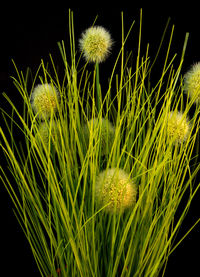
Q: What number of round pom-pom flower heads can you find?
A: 7